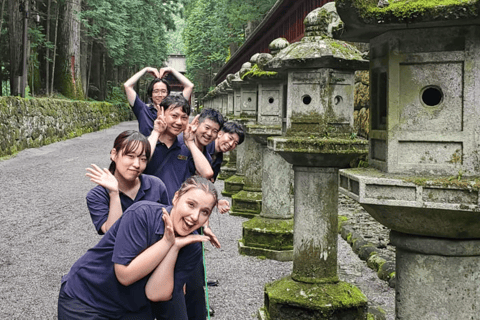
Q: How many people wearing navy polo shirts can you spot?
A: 6